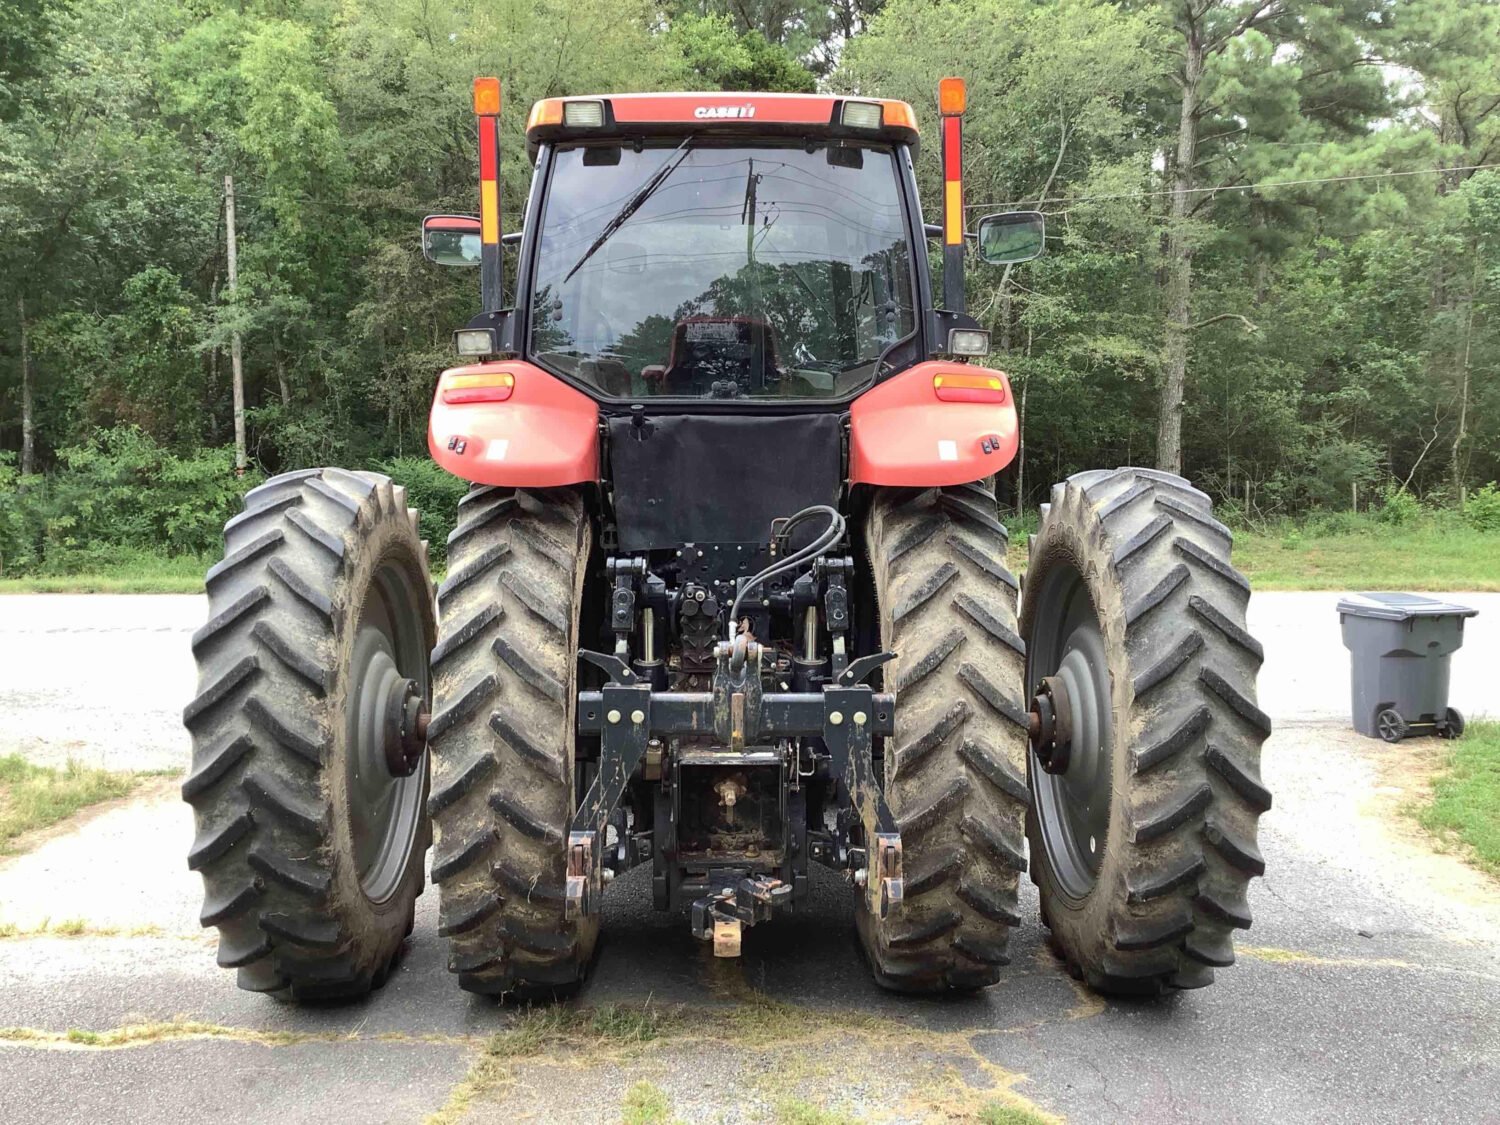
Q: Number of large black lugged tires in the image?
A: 4